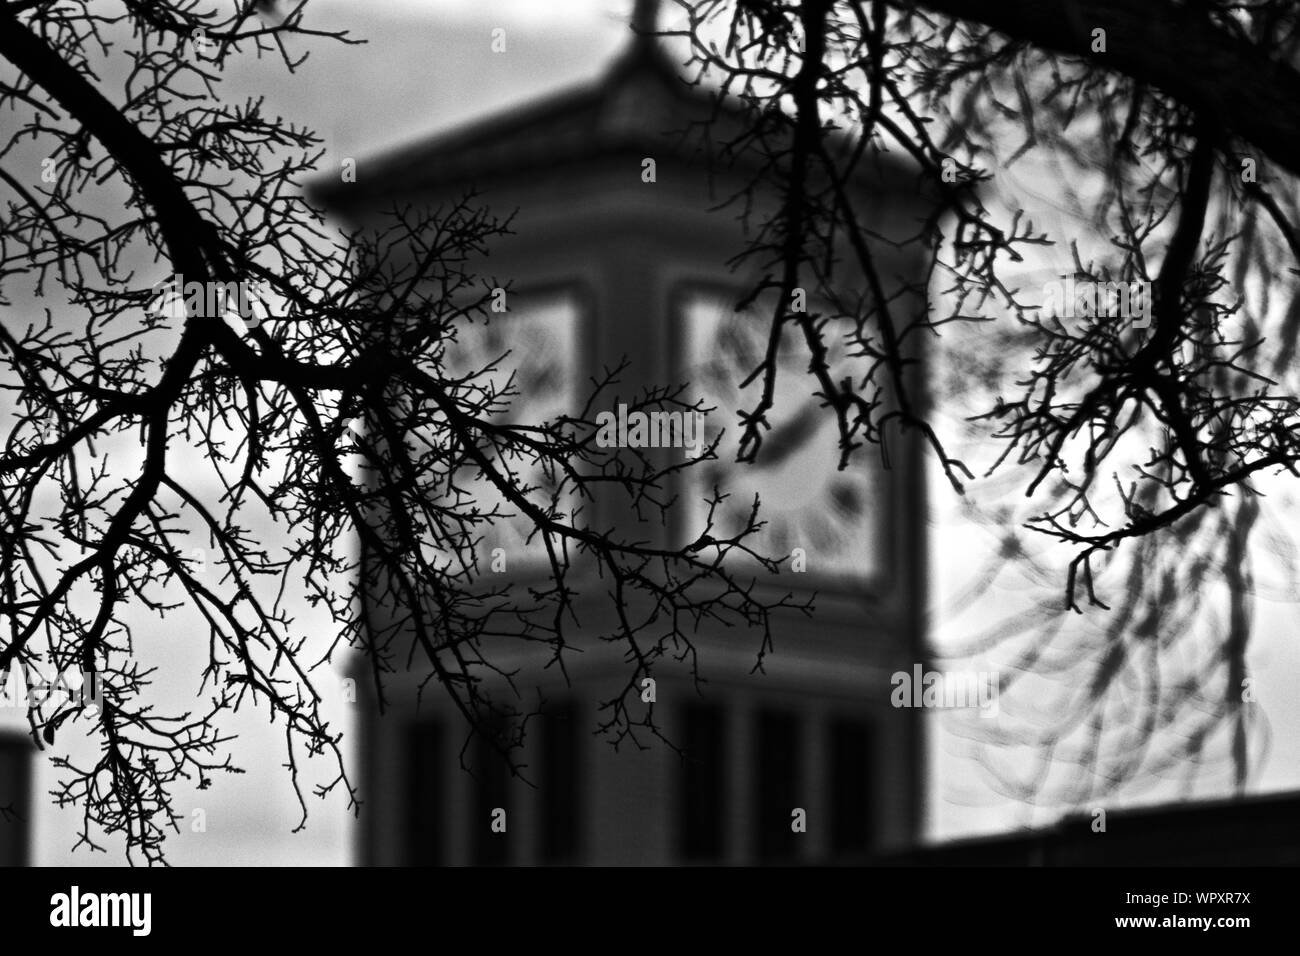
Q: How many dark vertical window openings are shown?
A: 6